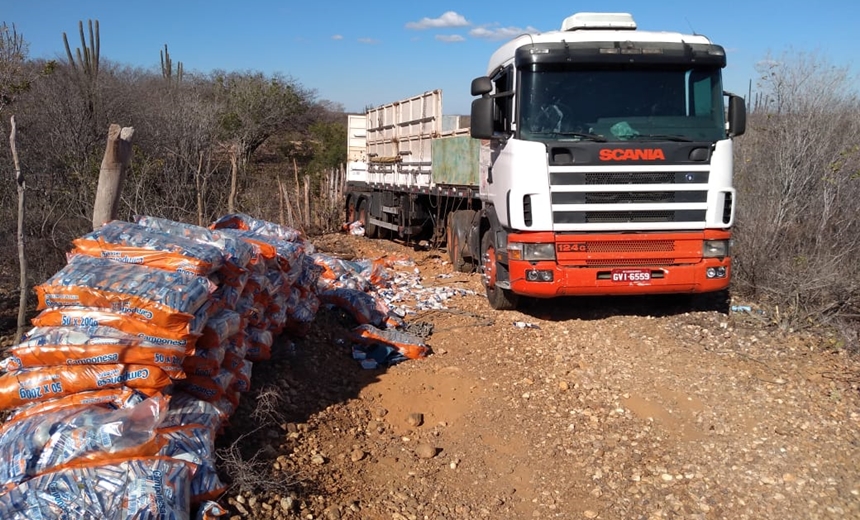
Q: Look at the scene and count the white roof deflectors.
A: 1